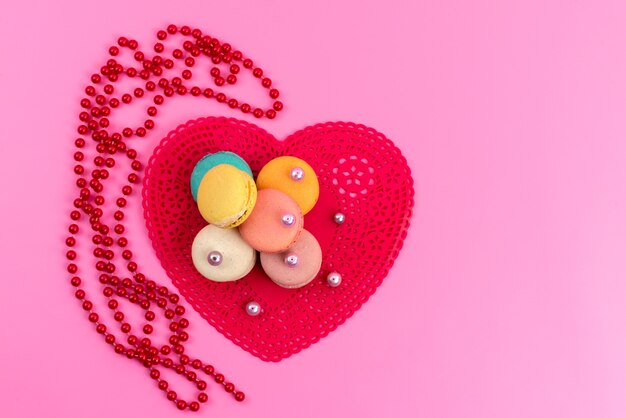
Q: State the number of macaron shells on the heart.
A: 6